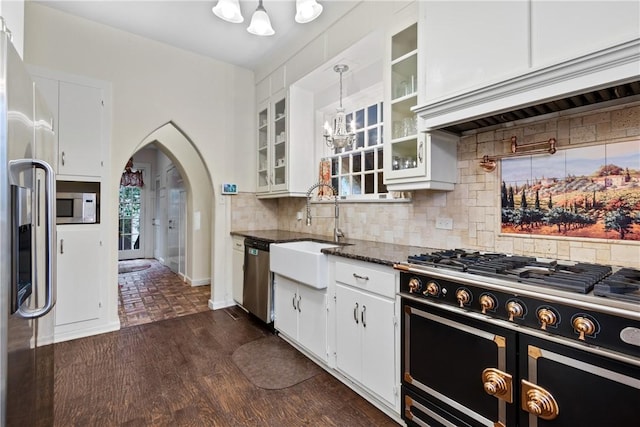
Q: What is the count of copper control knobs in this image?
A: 7